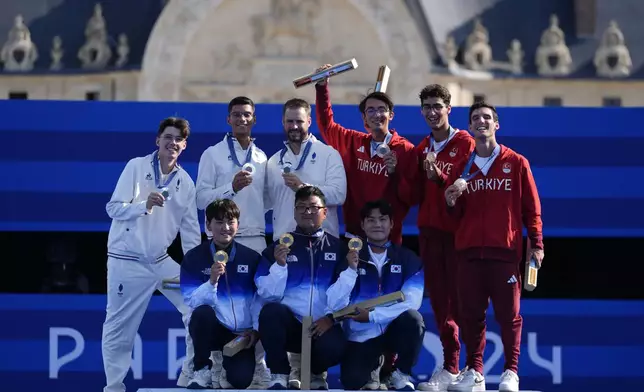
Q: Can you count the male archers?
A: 9